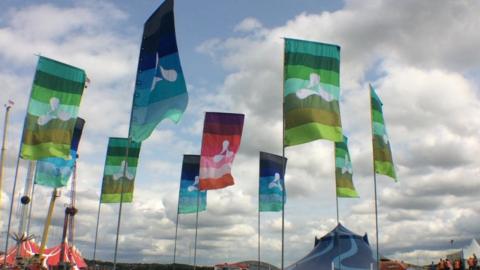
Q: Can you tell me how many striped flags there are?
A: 10